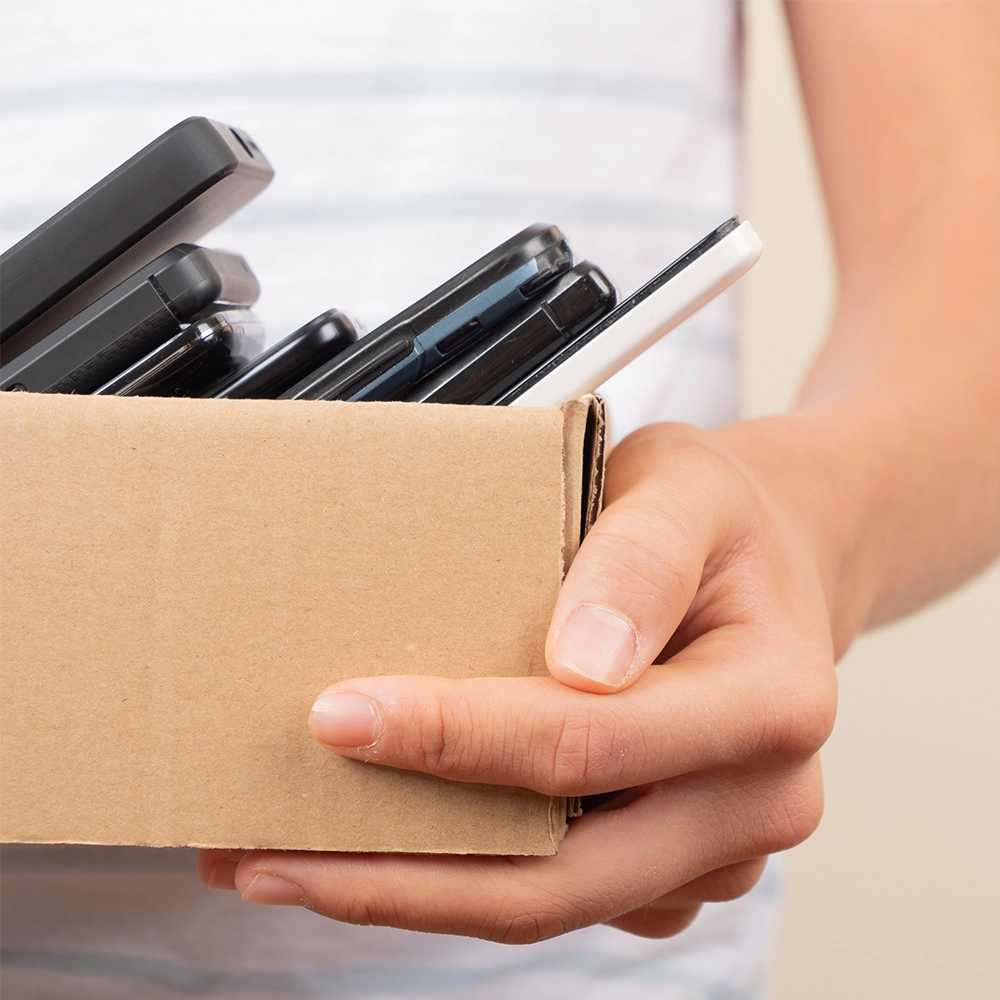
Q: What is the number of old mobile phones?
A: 7